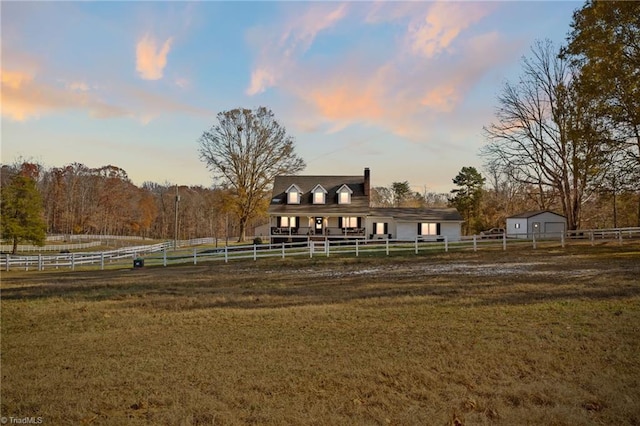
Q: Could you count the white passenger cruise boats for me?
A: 0